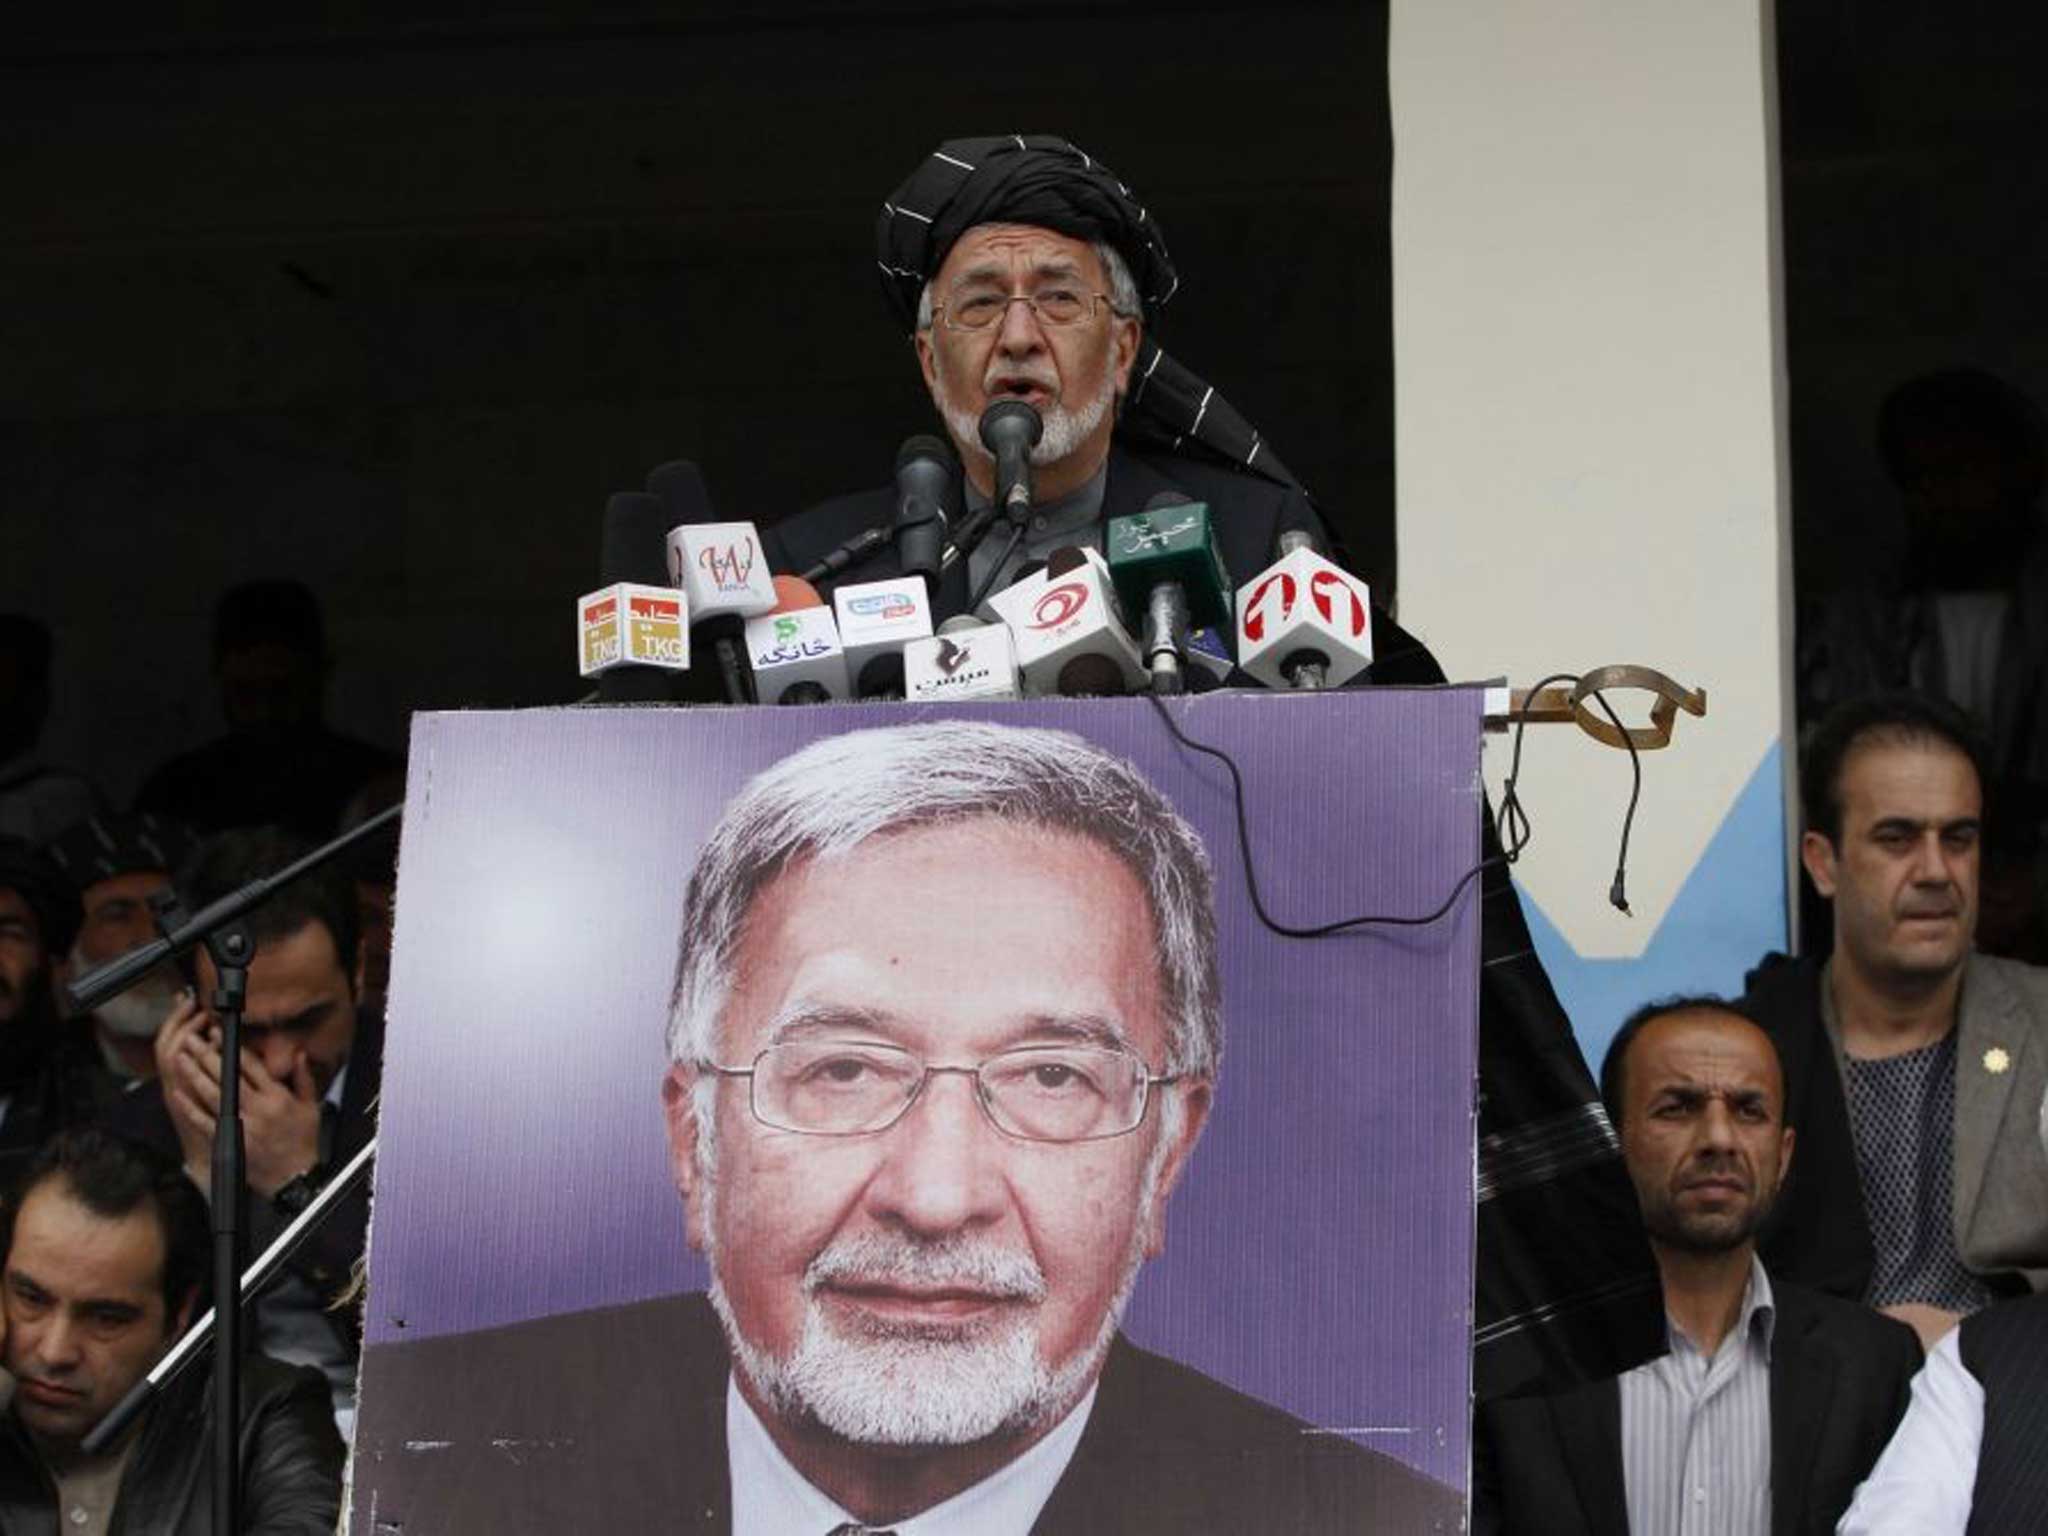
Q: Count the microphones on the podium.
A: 11